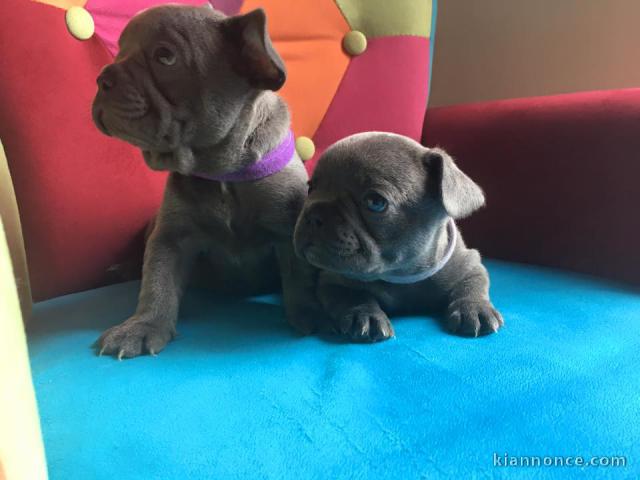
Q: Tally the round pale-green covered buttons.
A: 3